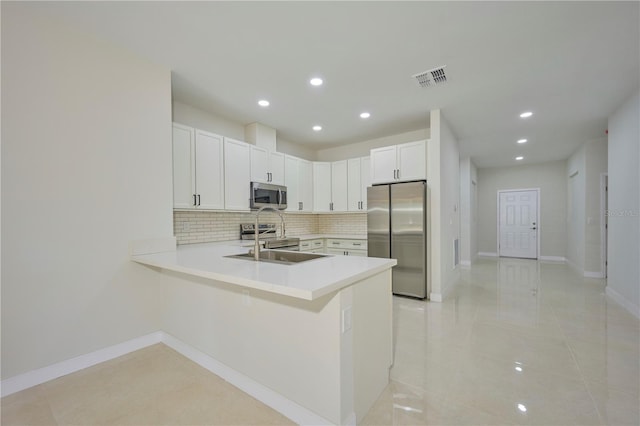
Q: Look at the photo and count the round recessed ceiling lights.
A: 7